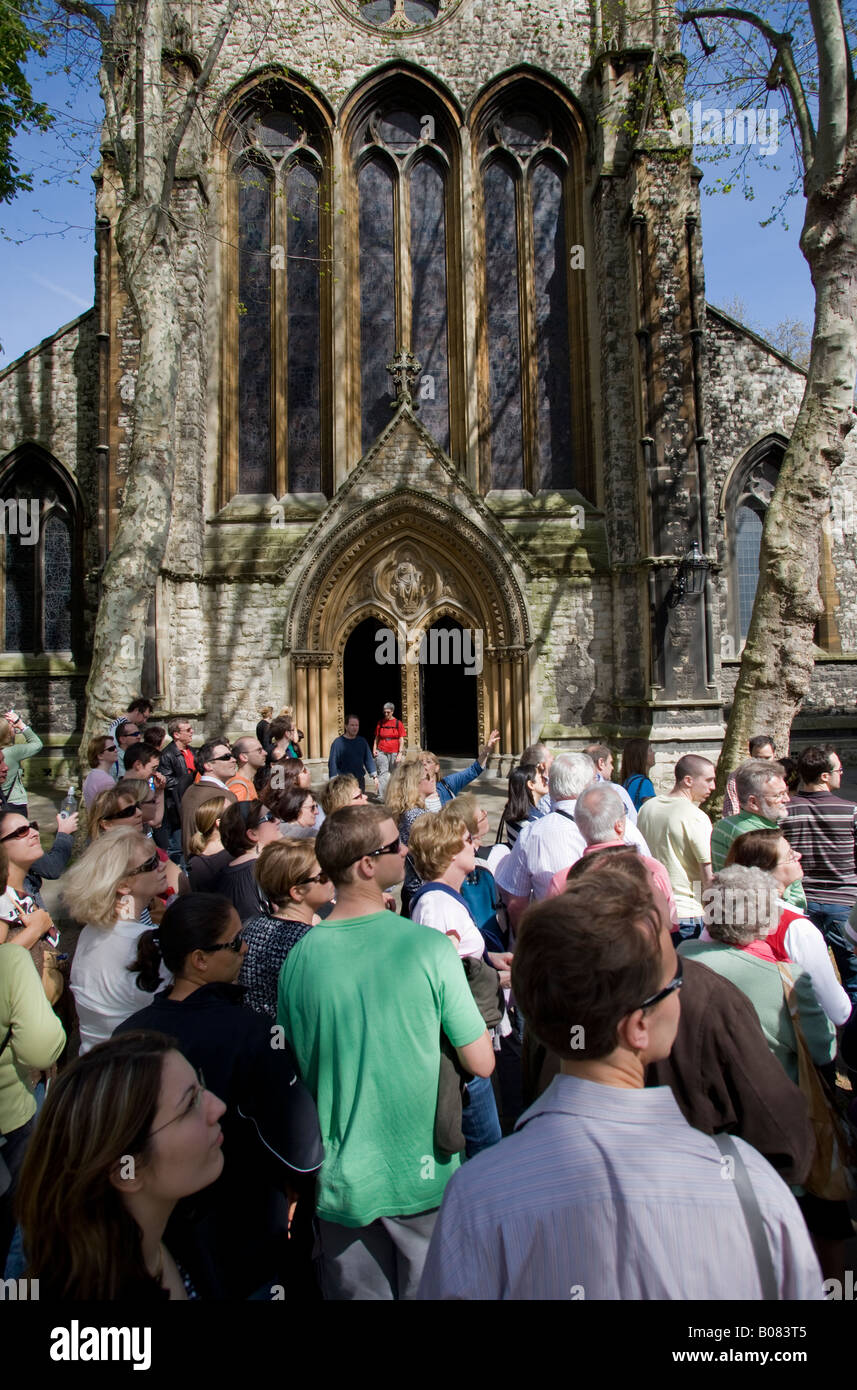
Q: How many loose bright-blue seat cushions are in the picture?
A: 0